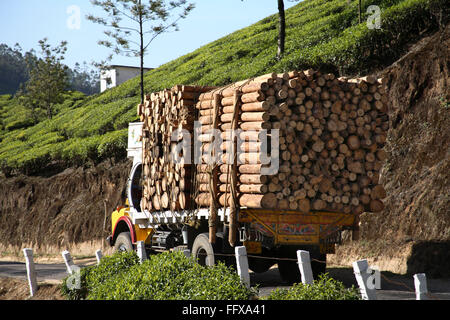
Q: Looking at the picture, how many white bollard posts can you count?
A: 8